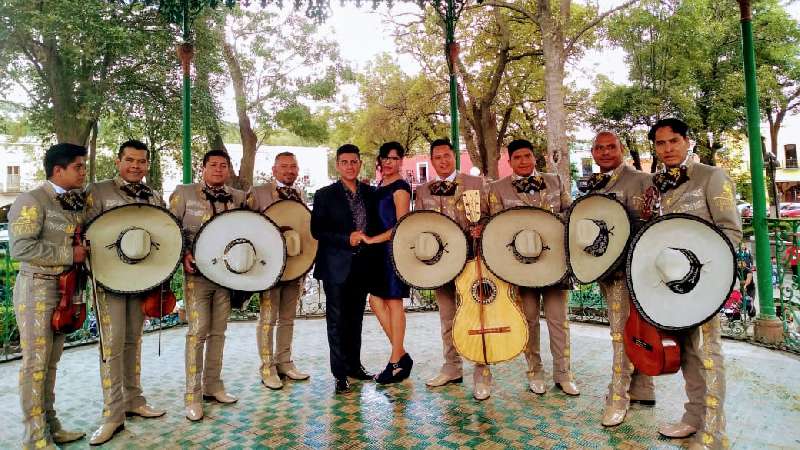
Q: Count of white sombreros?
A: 2